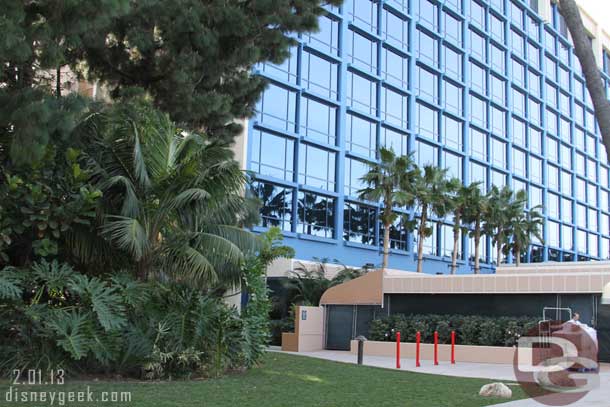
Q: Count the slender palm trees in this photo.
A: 6